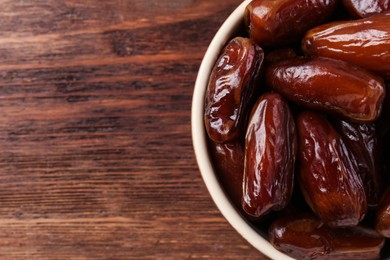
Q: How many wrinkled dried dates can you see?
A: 11